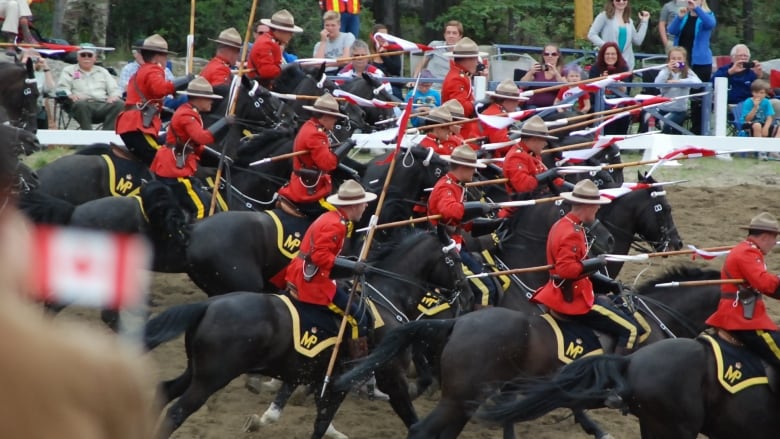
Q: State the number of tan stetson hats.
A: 14